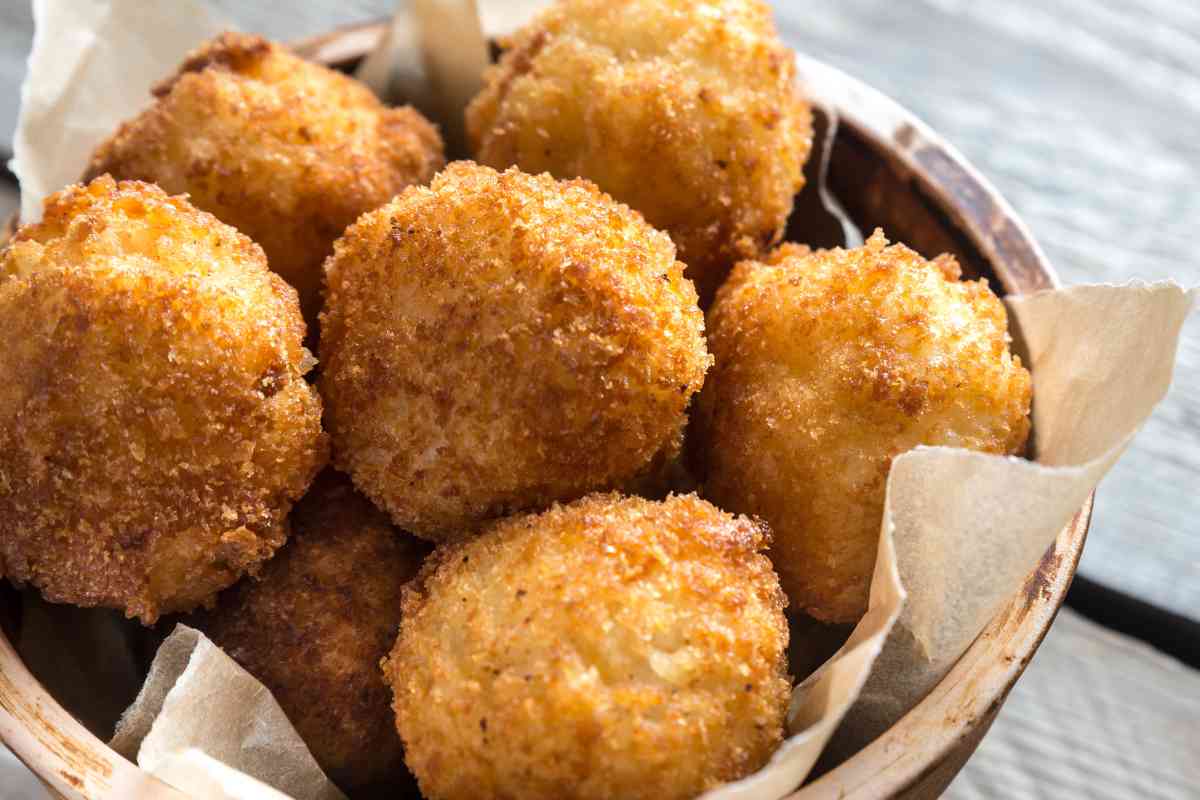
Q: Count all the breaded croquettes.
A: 7